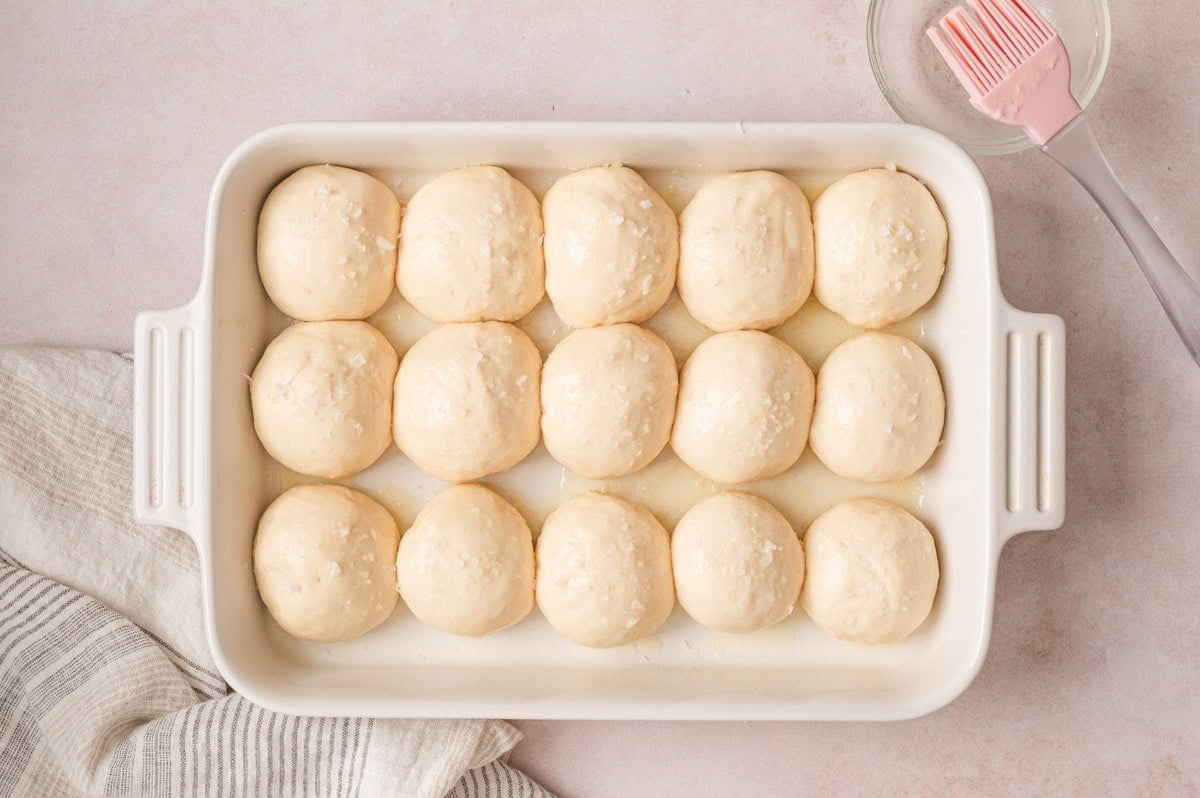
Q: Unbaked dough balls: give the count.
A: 15